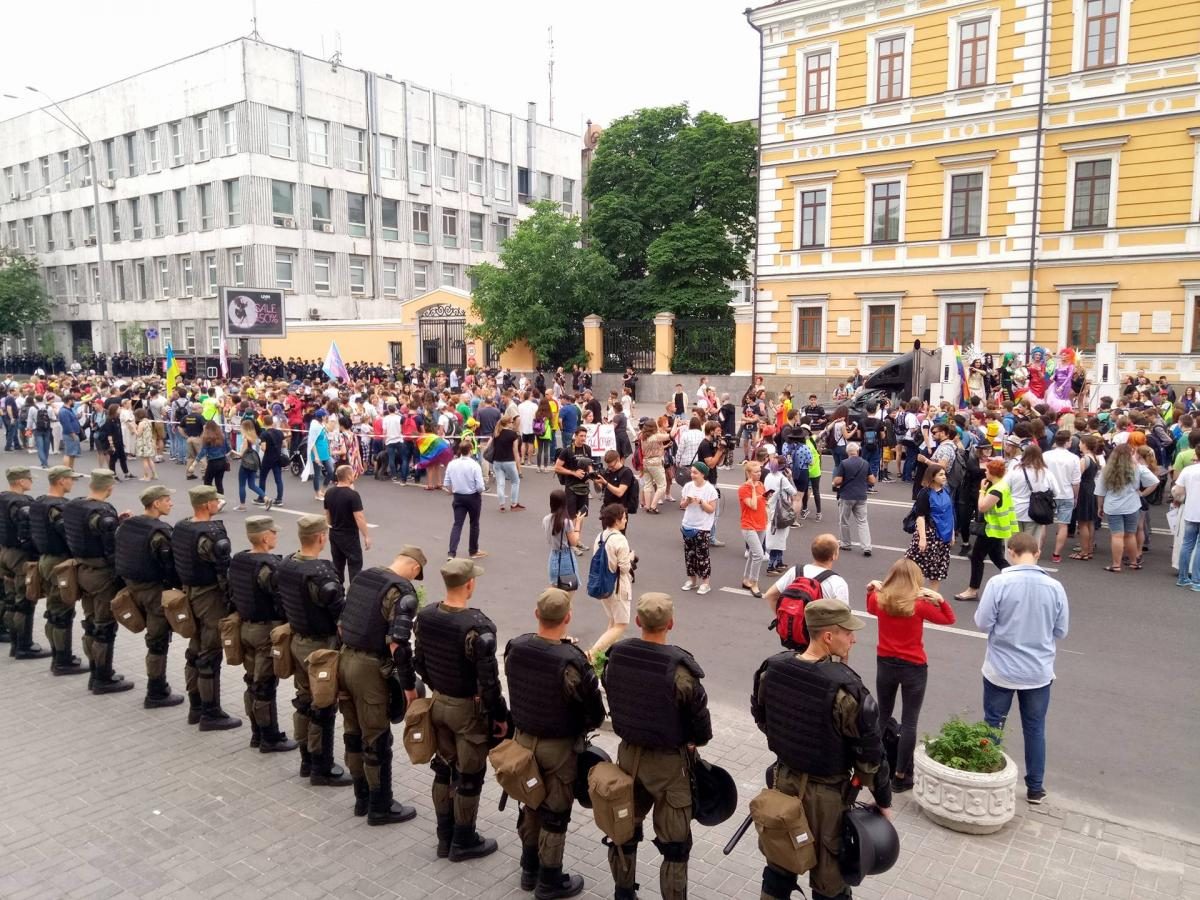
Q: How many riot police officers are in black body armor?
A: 12